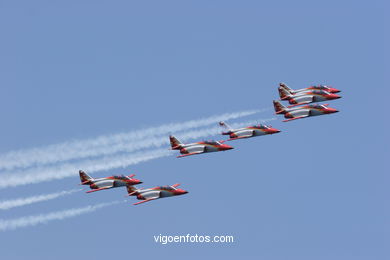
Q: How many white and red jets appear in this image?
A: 7